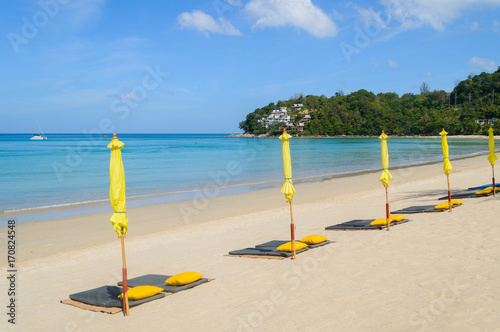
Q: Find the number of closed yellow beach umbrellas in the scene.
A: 5